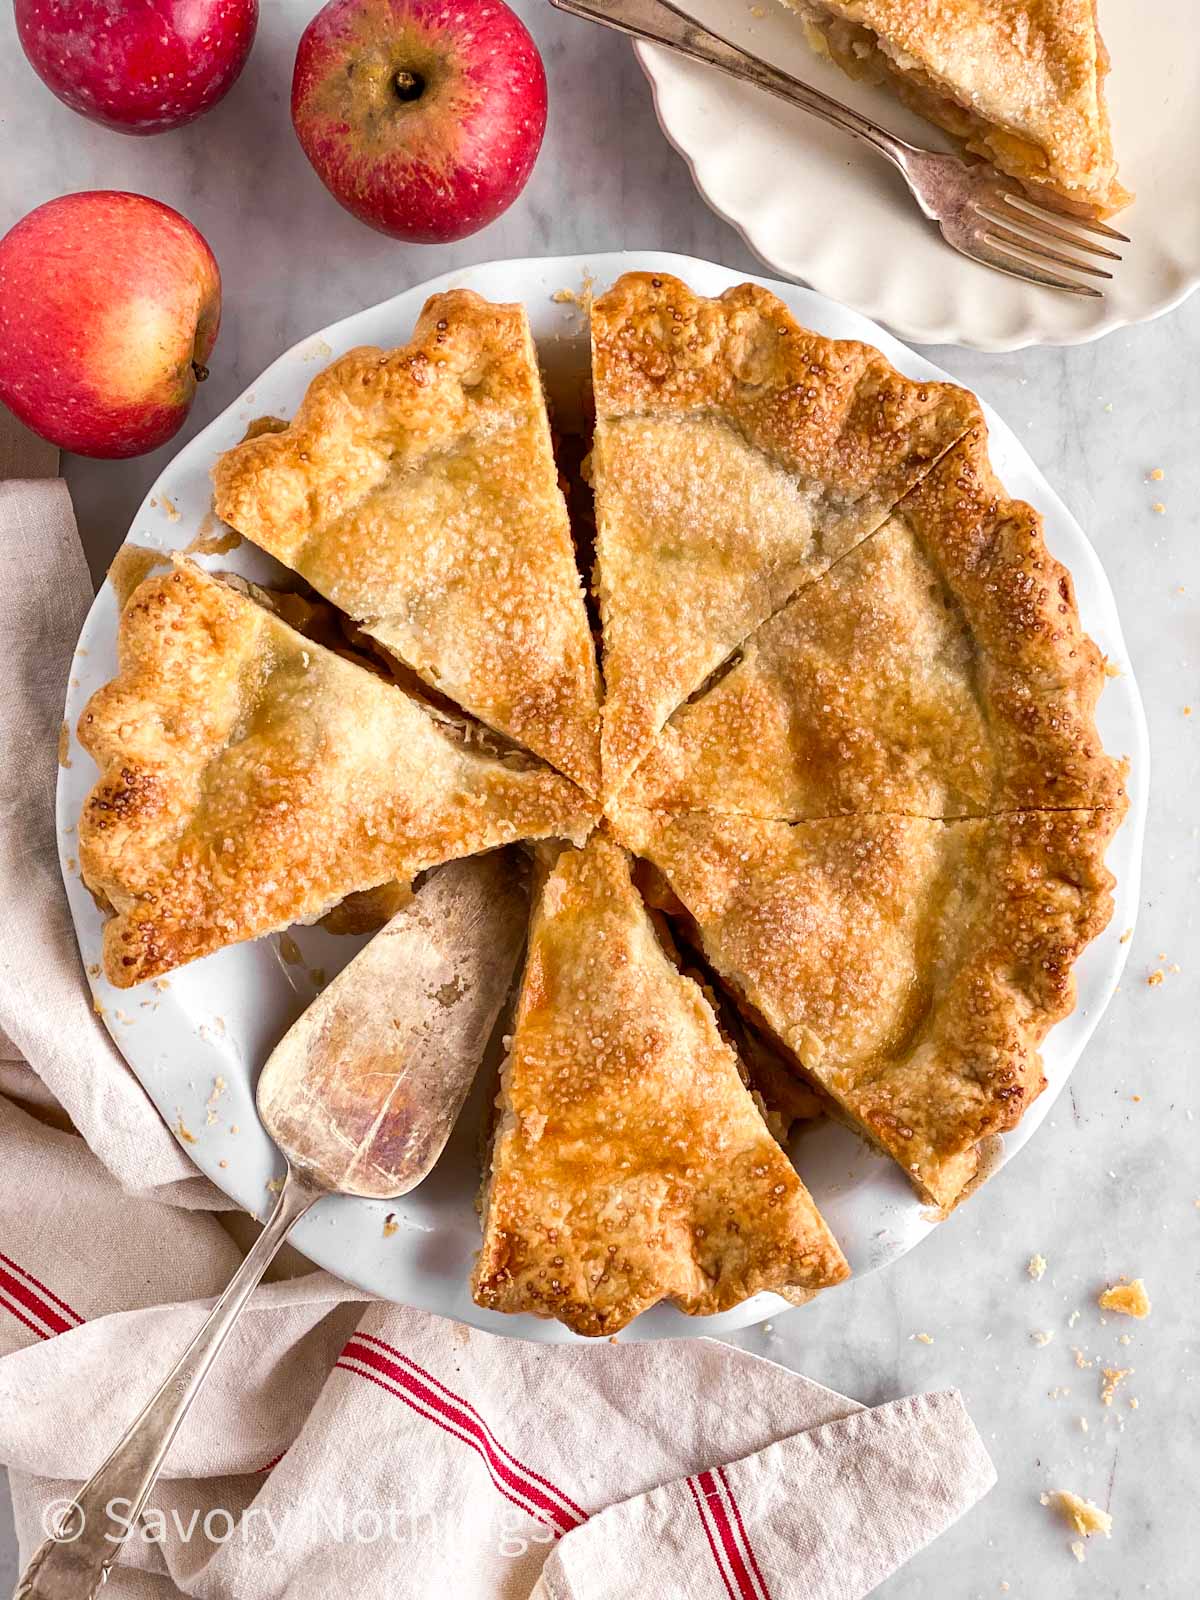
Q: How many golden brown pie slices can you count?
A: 7